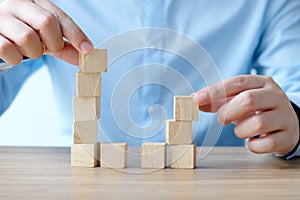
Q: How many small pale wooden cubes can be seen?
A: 10